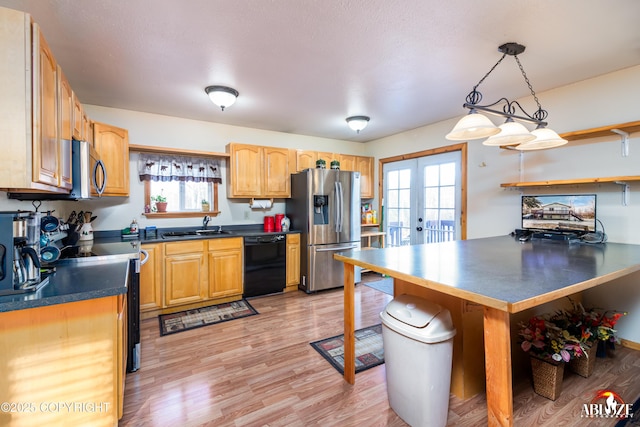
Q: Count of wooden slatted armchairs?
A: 0